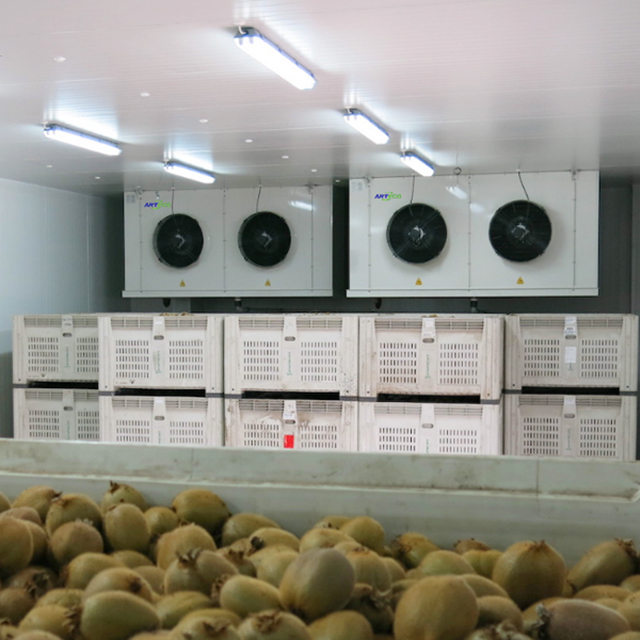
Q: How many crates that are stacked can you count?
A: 10